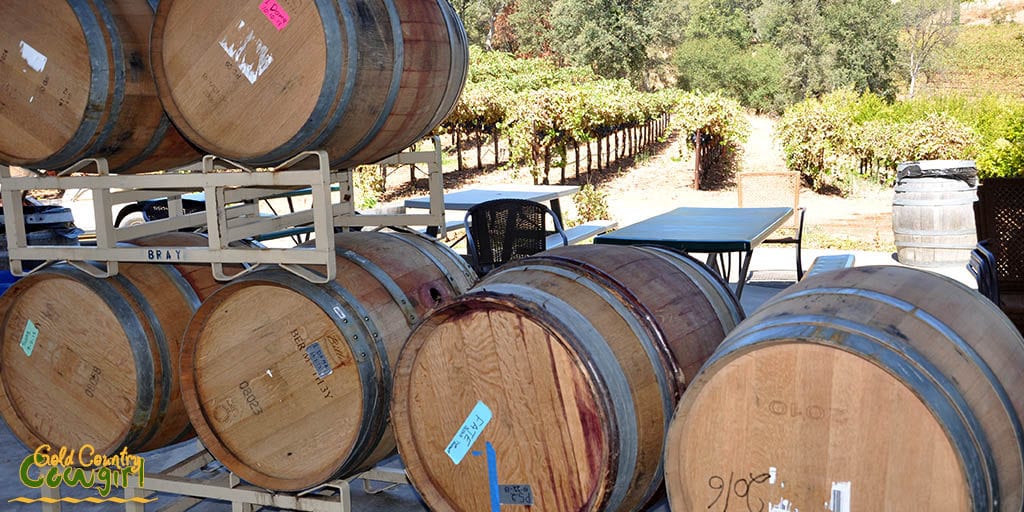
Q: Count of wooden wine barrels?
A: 7